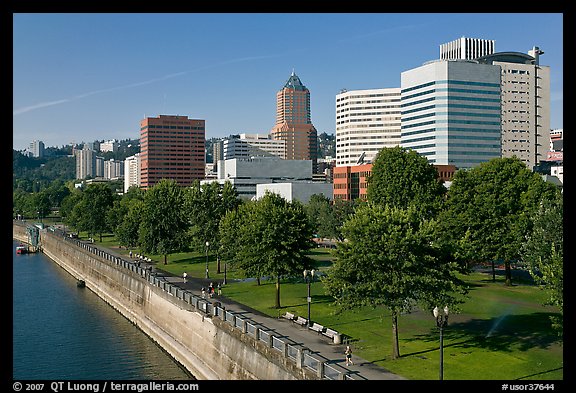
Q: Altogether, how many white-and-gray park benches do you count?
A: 4